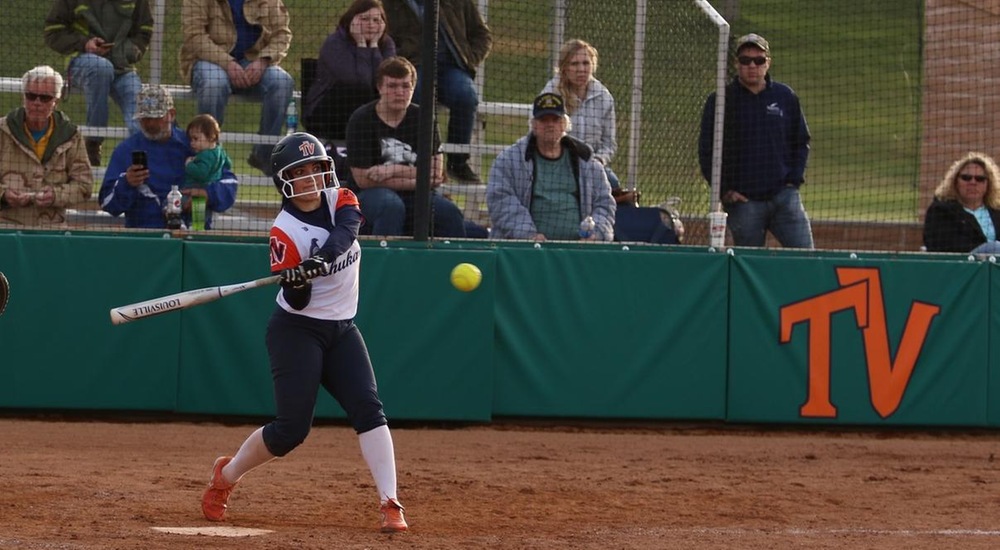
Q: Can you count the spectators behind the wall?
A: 12